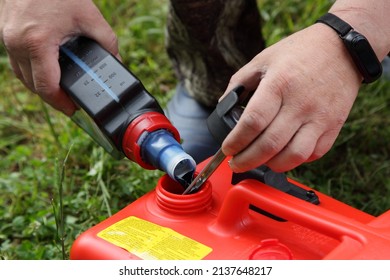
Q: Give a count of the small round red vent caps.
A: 1